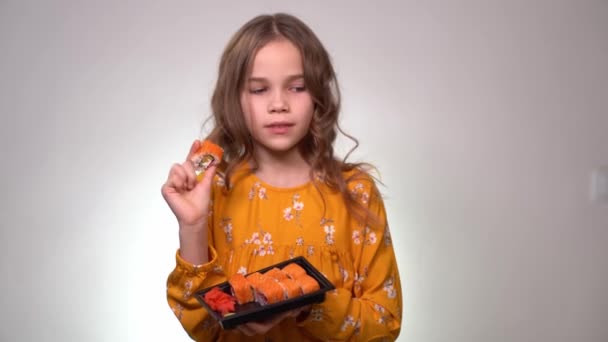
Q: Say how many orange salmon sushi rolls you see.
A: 8